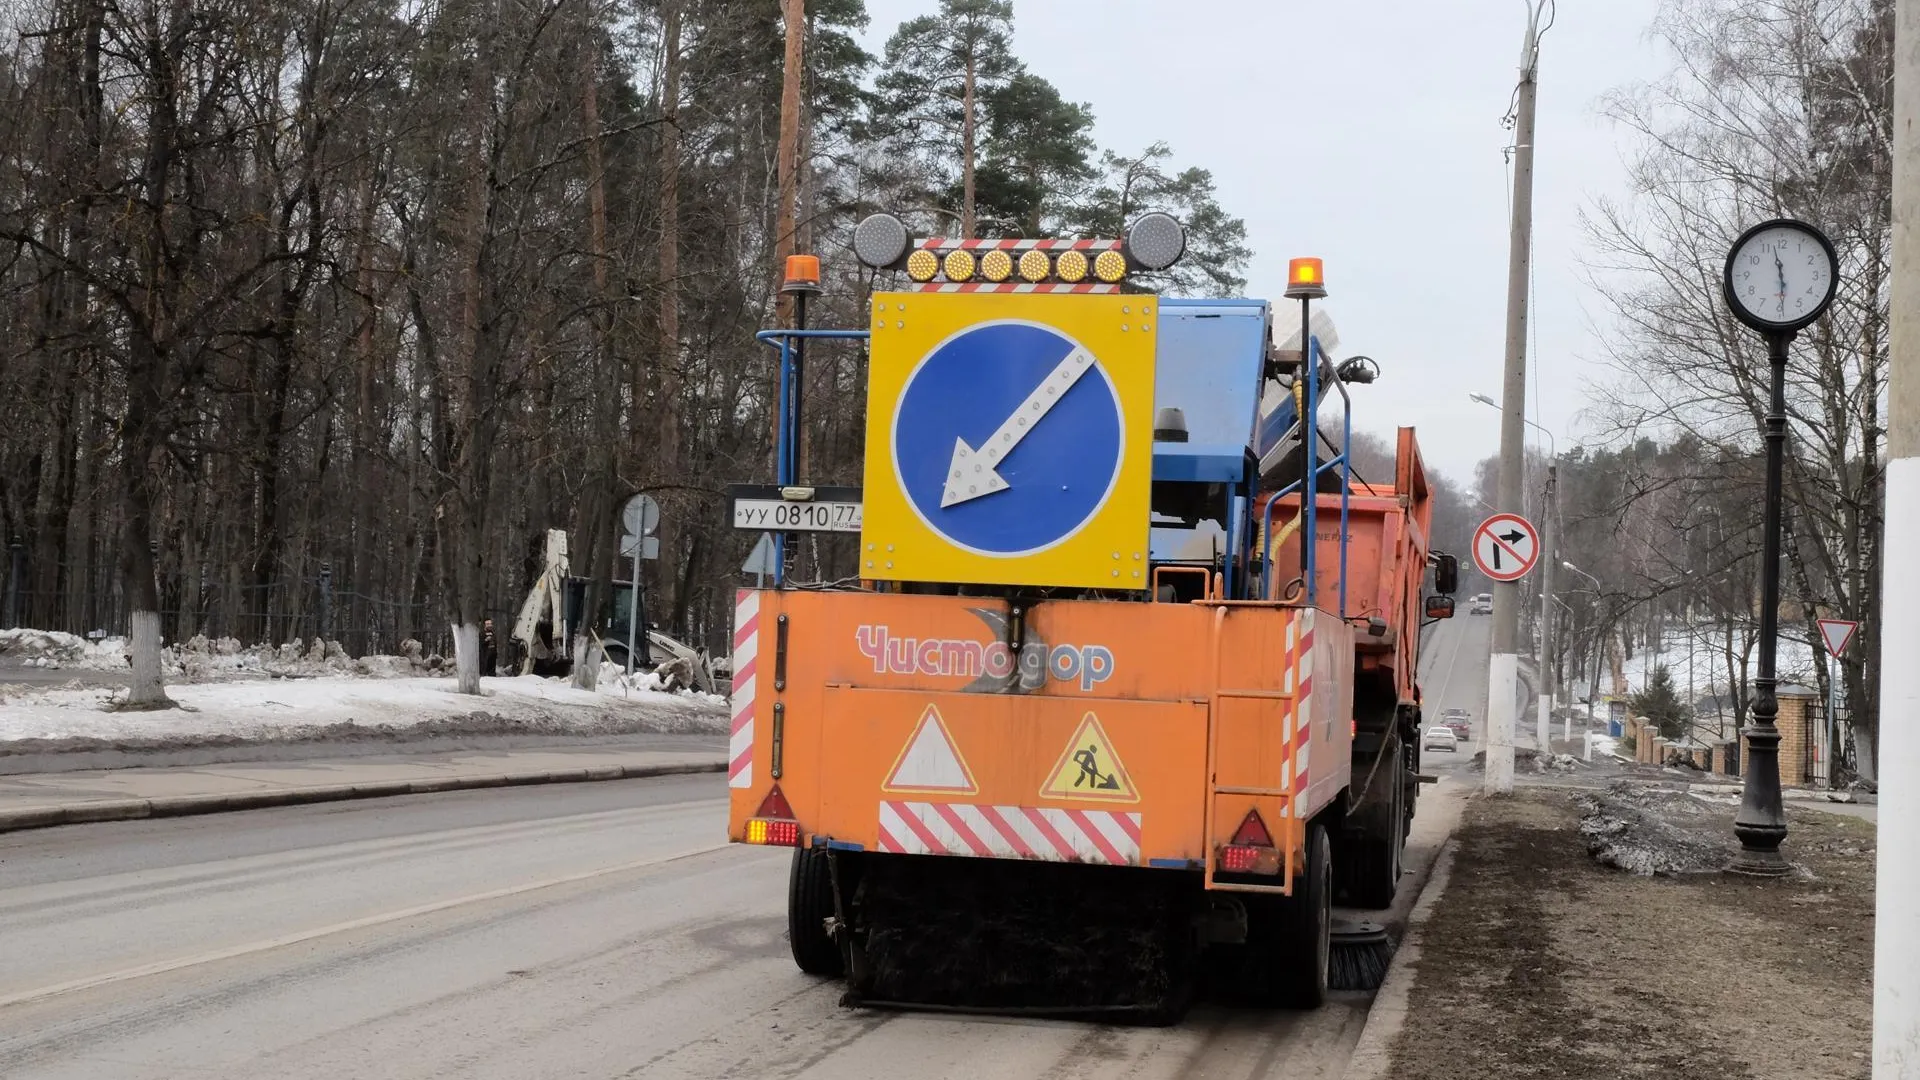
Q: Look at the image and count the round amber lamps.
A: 6